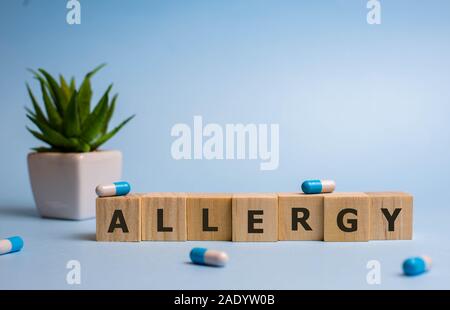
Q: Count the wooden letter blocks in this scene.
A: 7